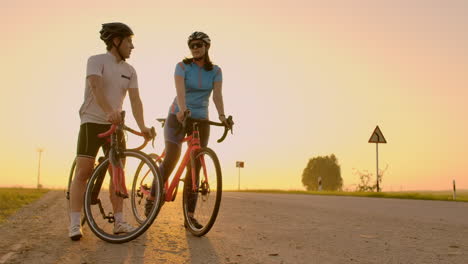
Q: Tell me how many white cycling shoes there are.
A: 2